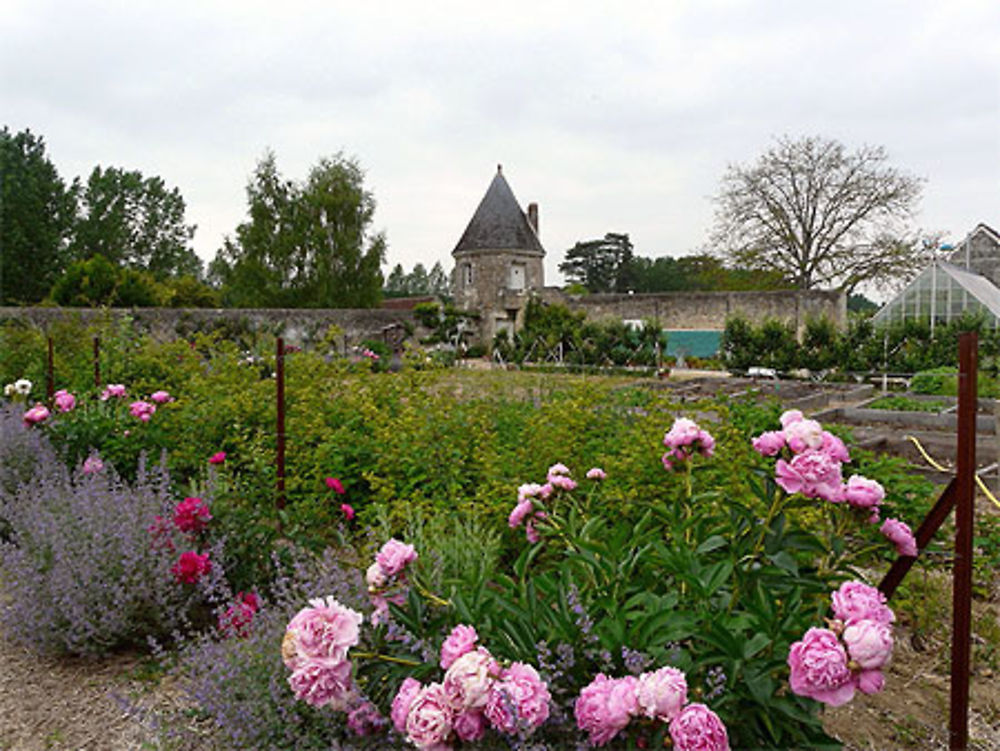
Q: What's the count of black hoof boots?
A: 0